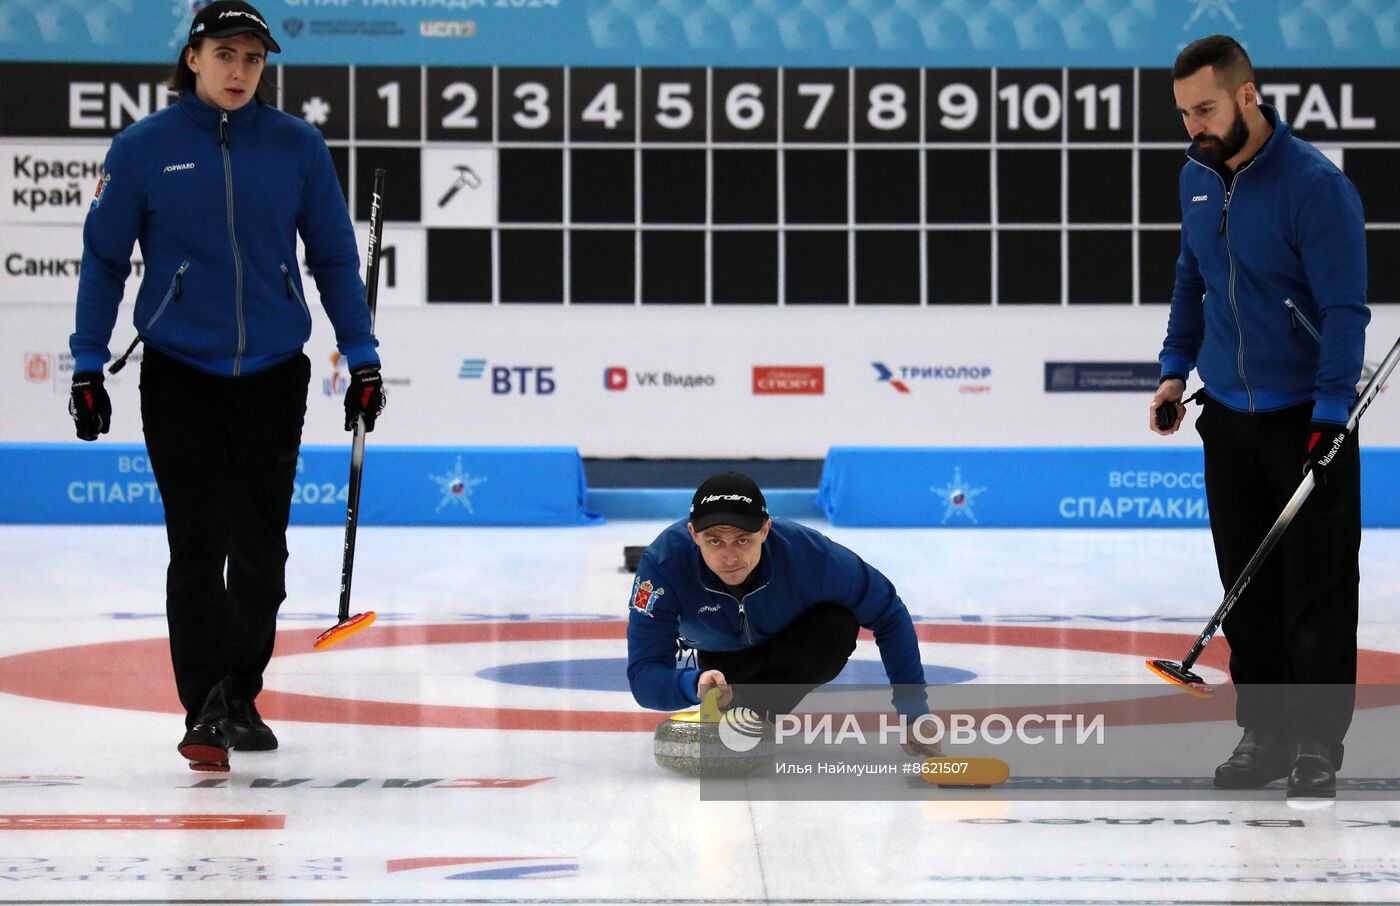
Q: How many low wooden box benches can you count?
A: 0